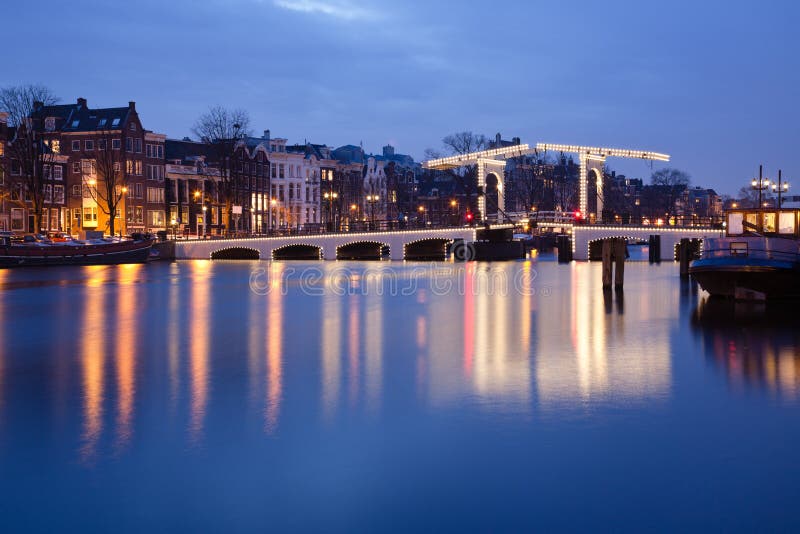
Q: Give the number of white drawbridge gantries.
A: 2